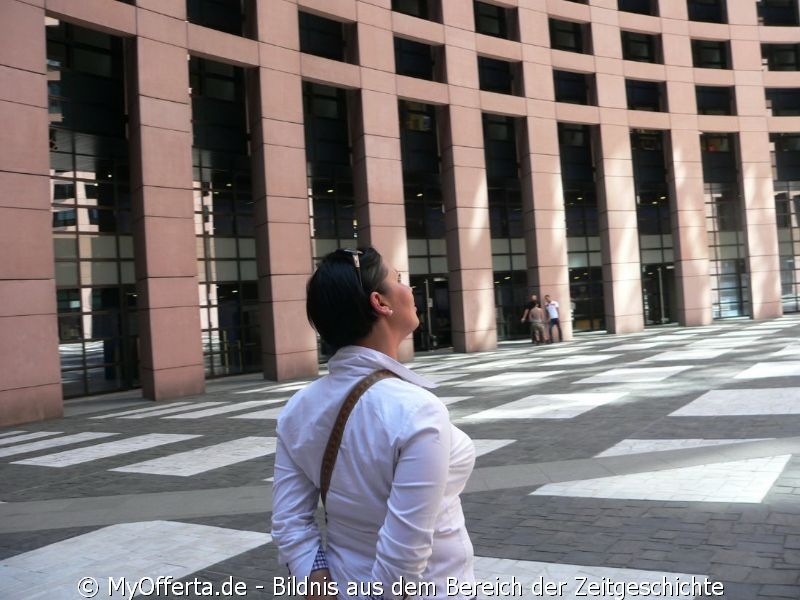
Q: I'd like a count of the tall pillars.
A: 9